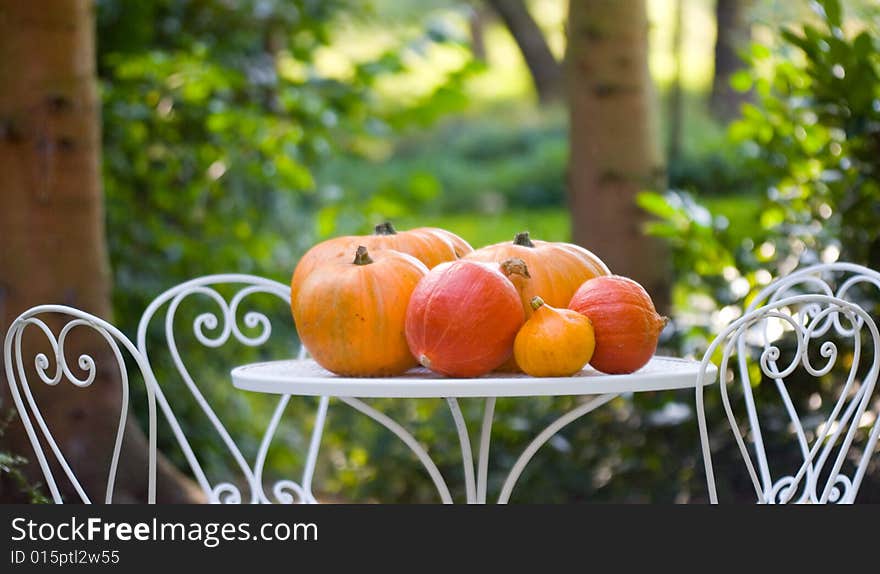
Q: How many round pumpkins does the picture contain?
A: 6